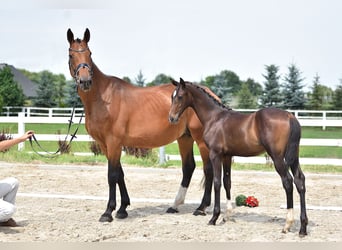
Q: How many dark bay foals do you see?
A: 1